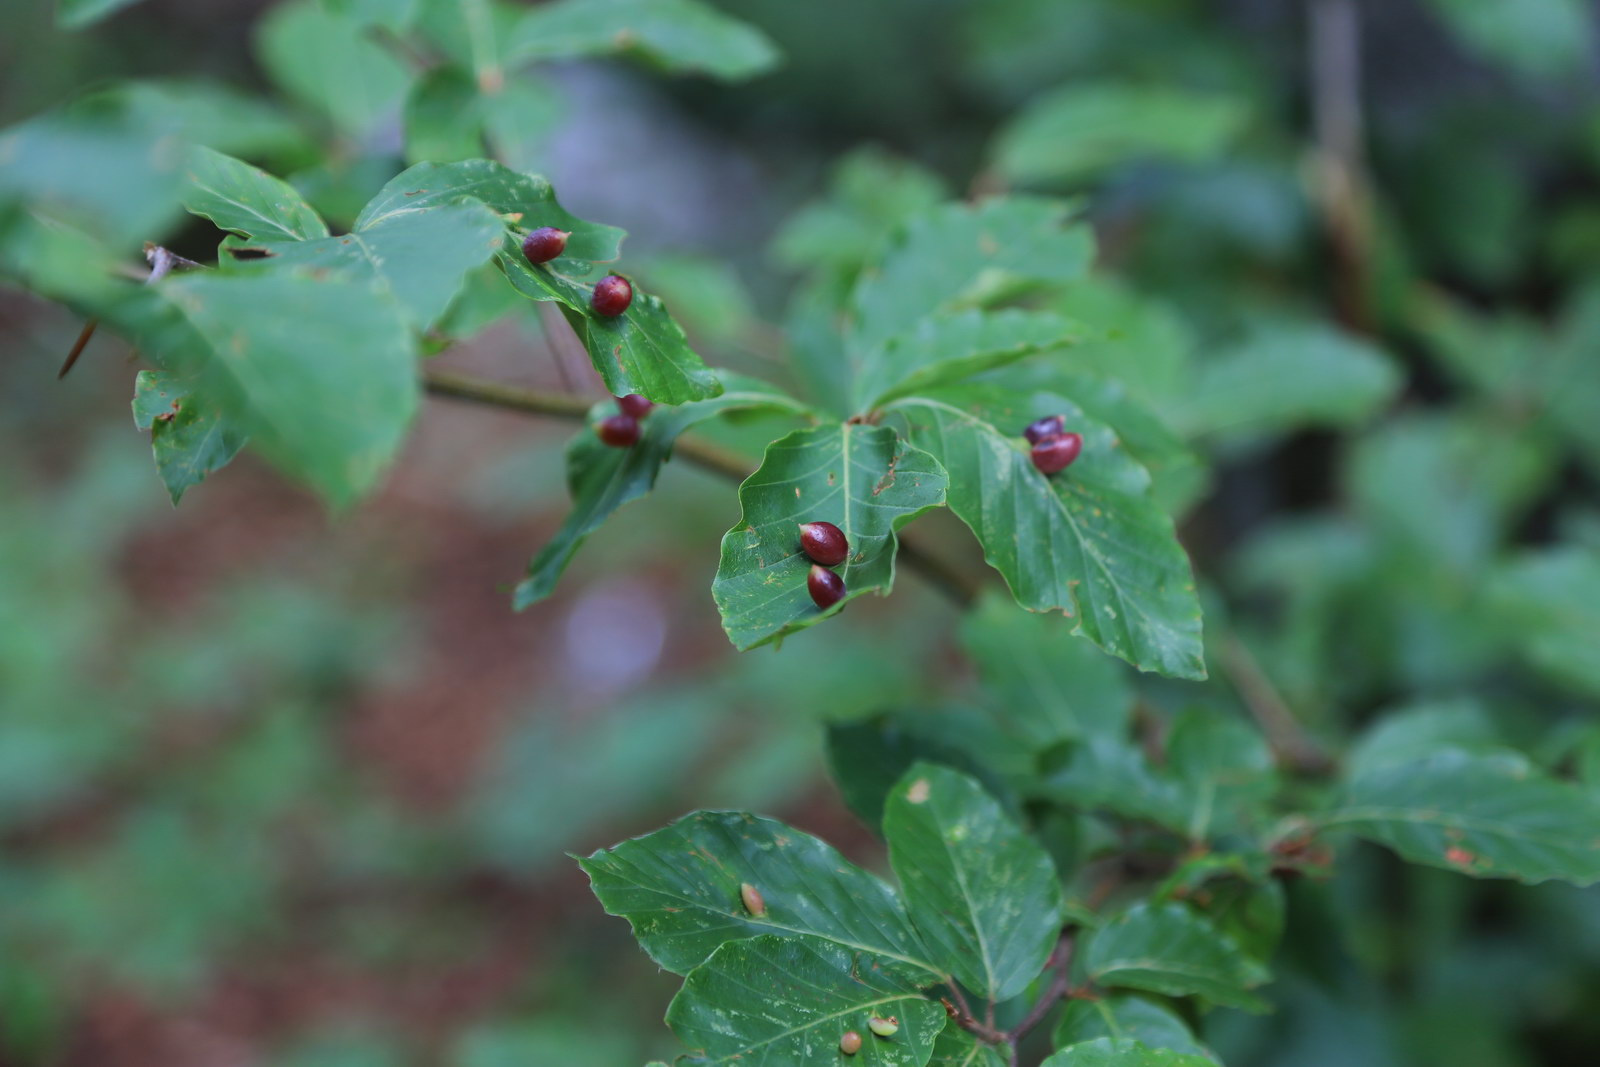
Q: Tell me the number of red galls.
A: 8